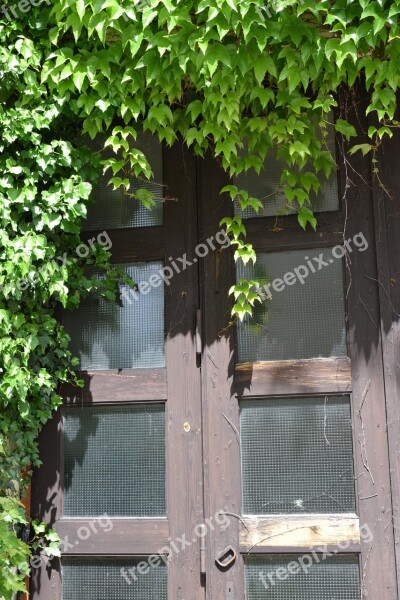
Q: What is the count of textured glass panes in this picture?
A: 8